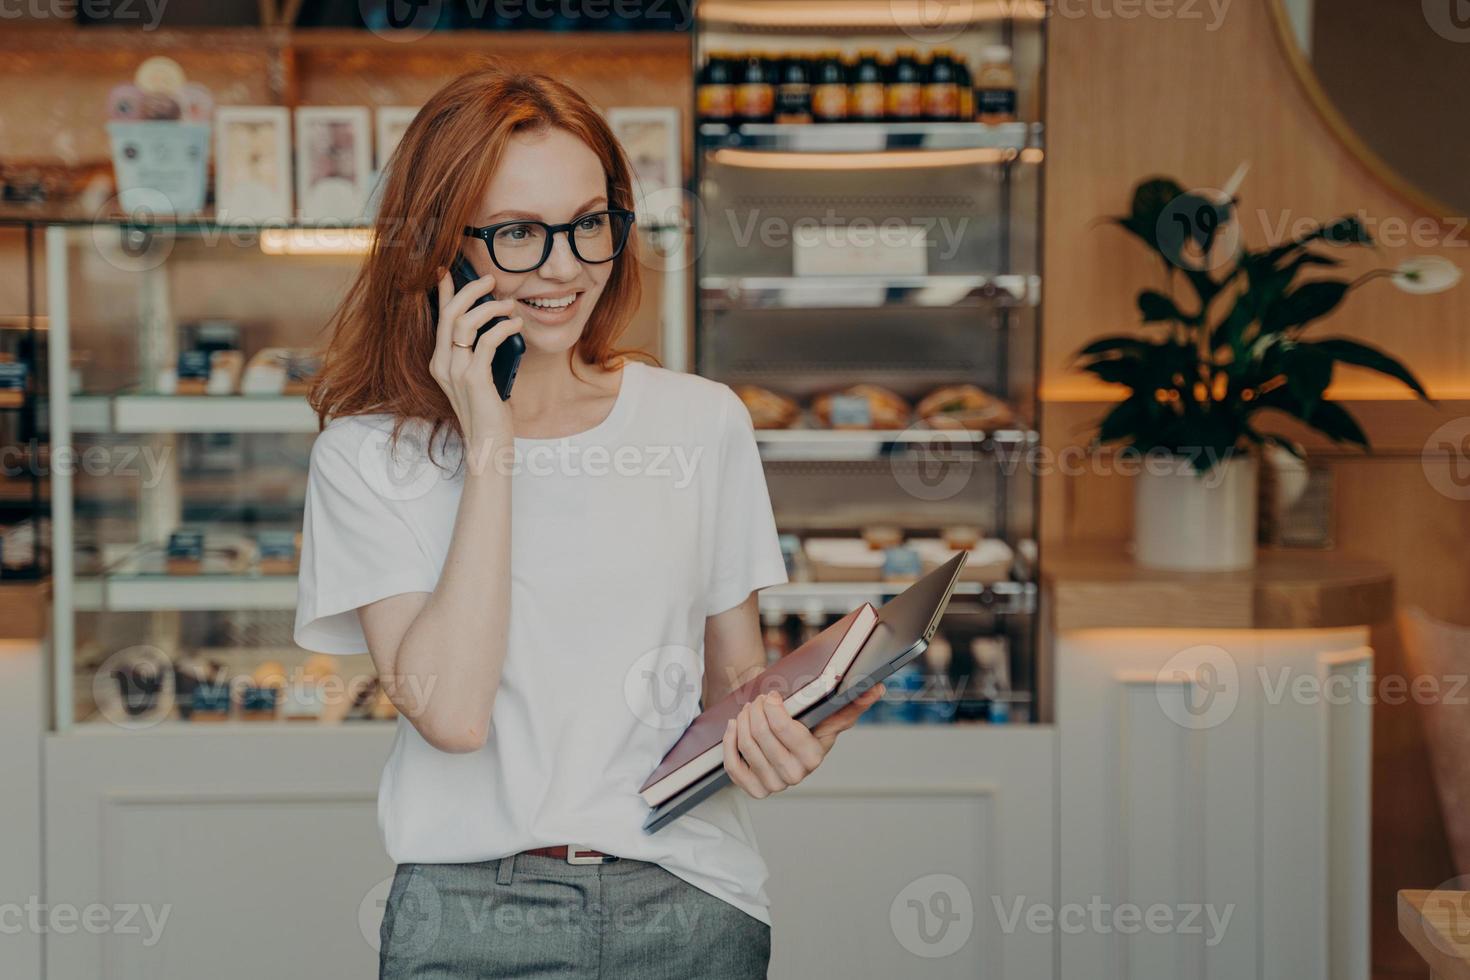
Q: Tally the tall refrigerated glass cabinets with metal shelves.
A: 1